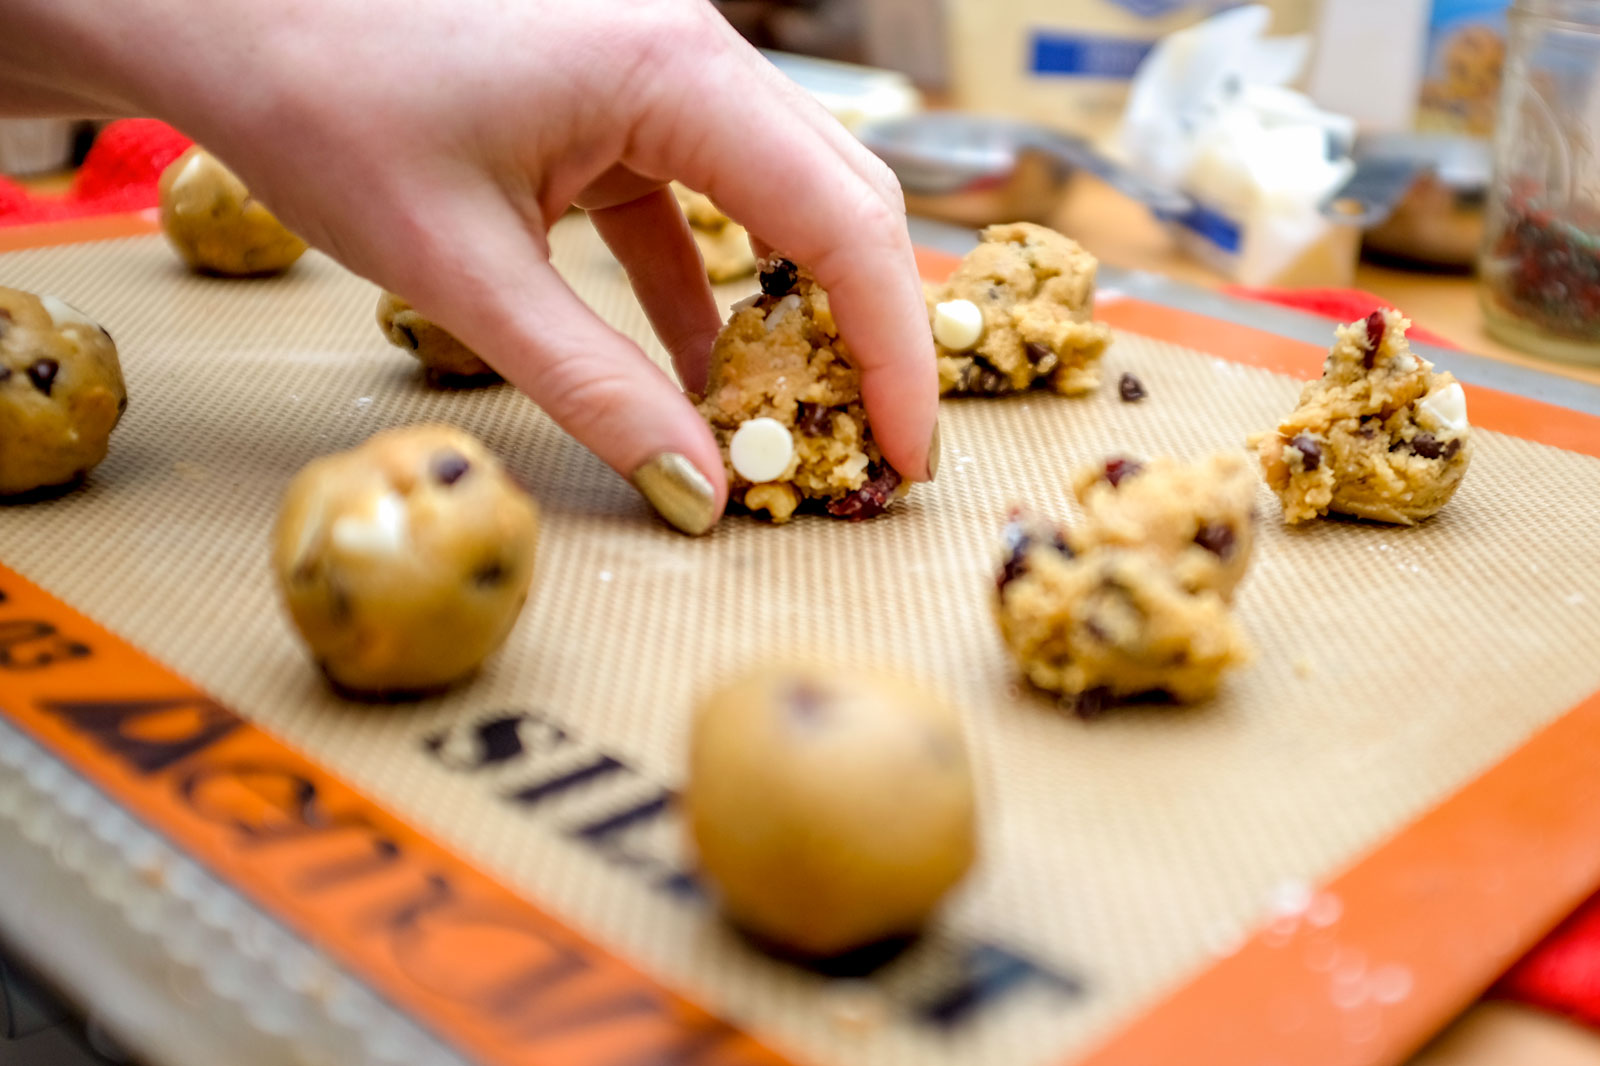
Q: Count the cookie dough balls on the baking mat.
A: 10